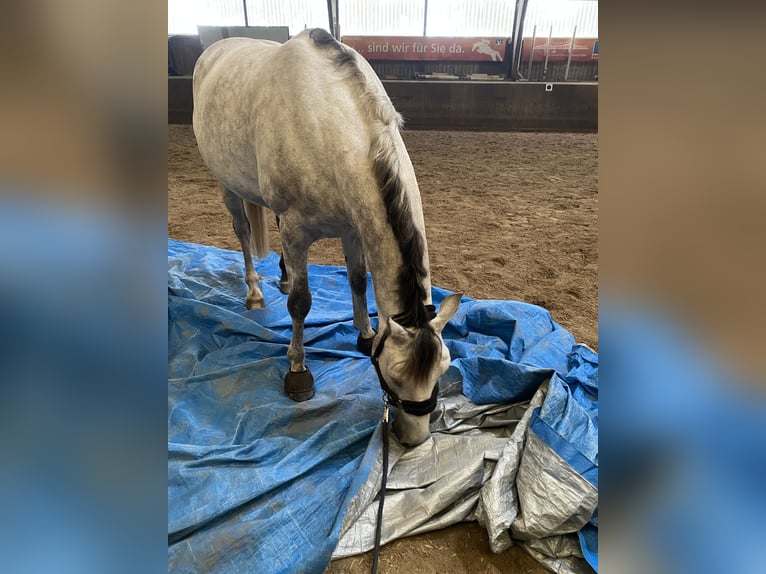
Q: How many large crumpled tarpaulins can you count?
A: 1